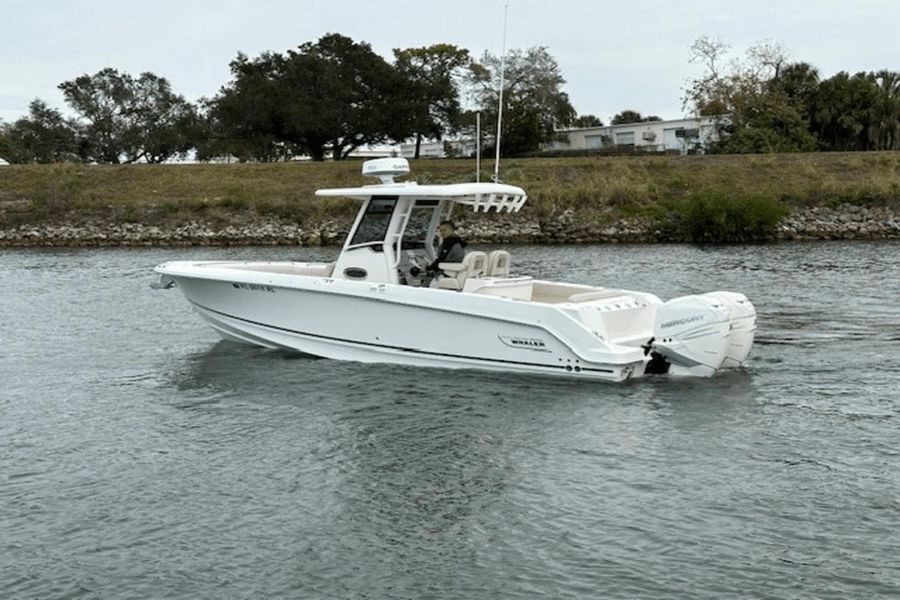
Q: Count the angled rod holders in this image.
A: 5